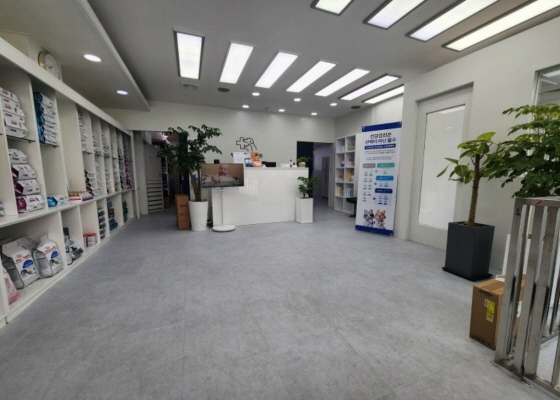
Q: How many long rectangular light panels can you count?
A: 11